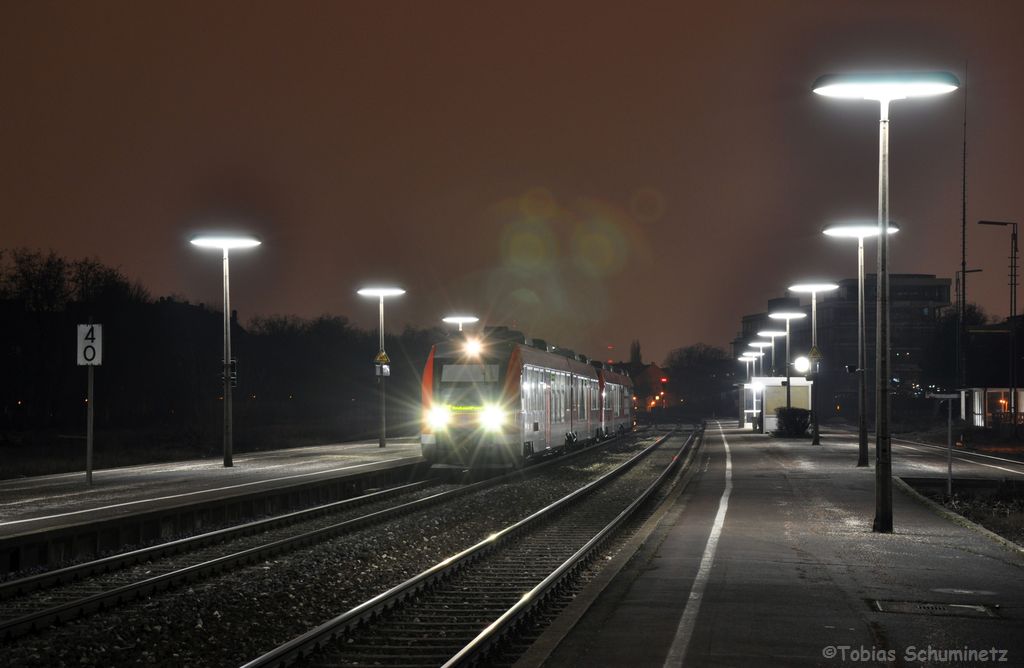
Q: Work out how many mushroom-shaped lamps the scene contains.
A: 11